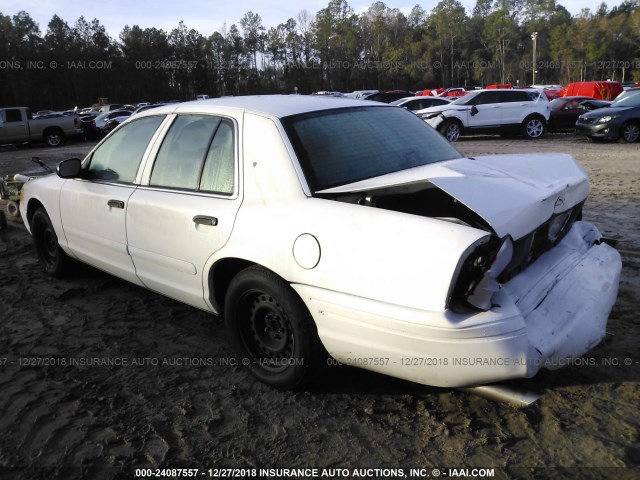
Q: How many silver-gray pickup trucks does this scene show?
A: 1